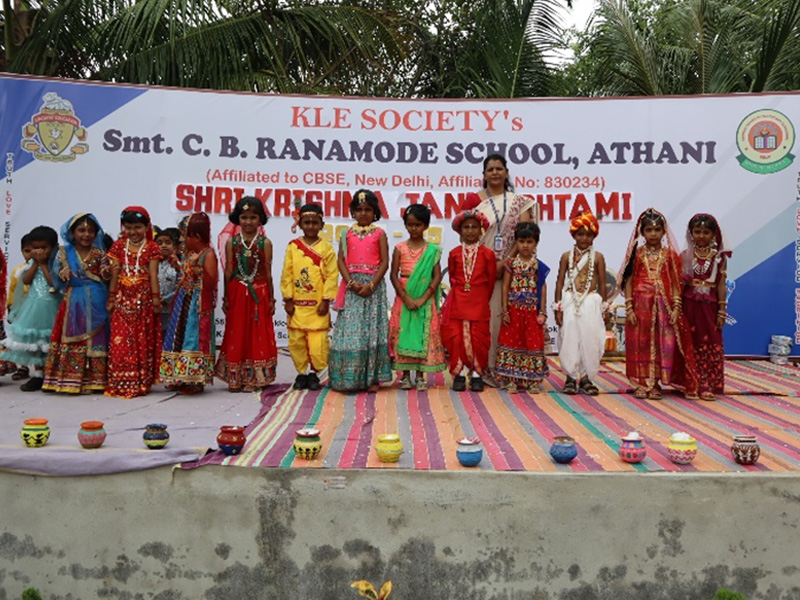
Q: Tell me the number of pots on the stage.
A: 11